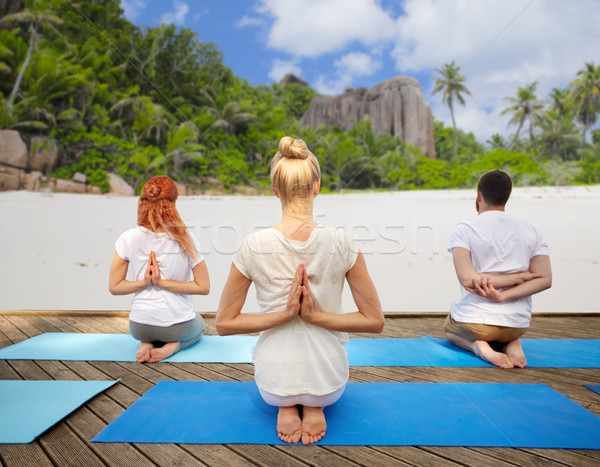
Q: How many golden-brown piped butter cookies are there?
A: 0